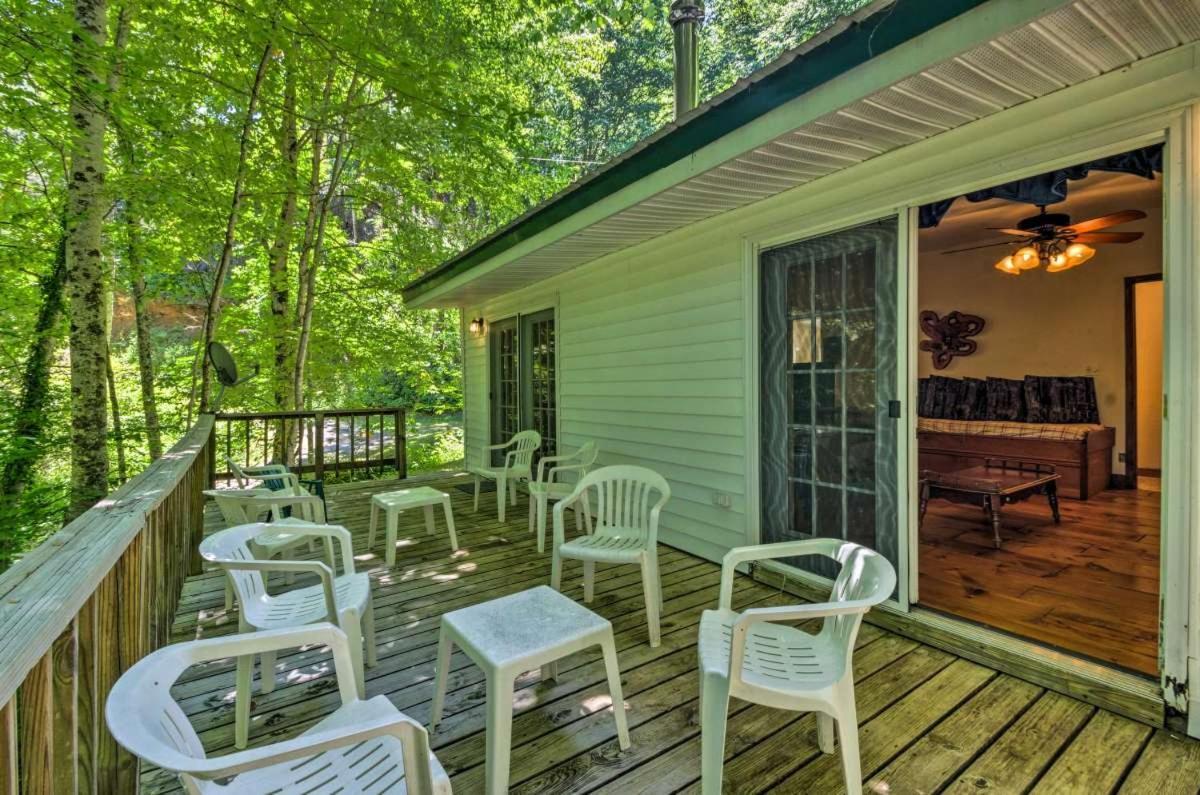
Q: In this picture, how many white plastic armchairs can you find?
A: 8